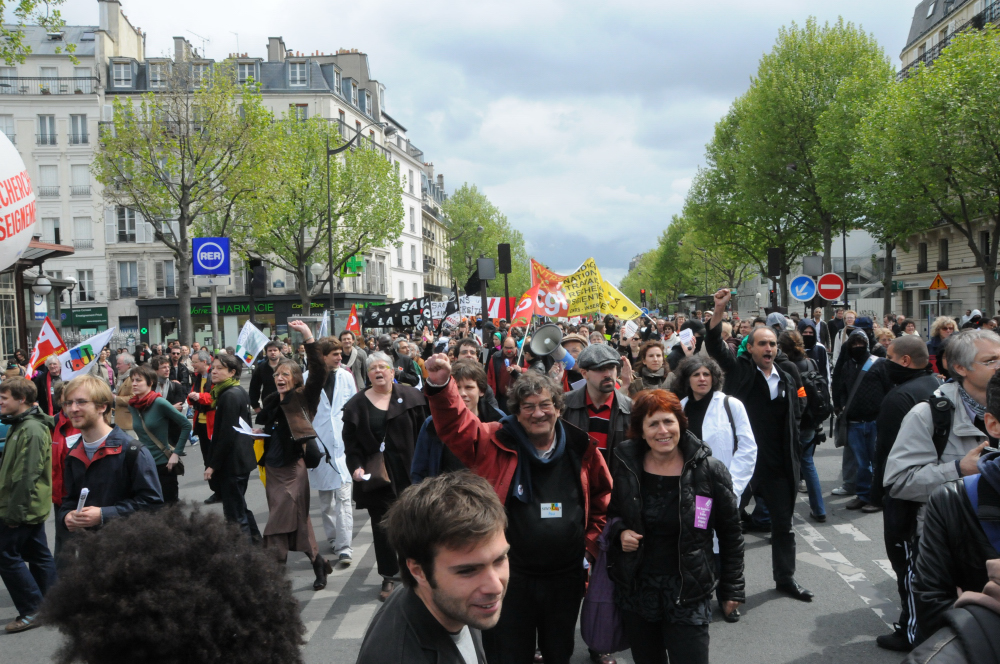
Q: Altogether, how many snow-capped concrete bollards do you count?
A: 0